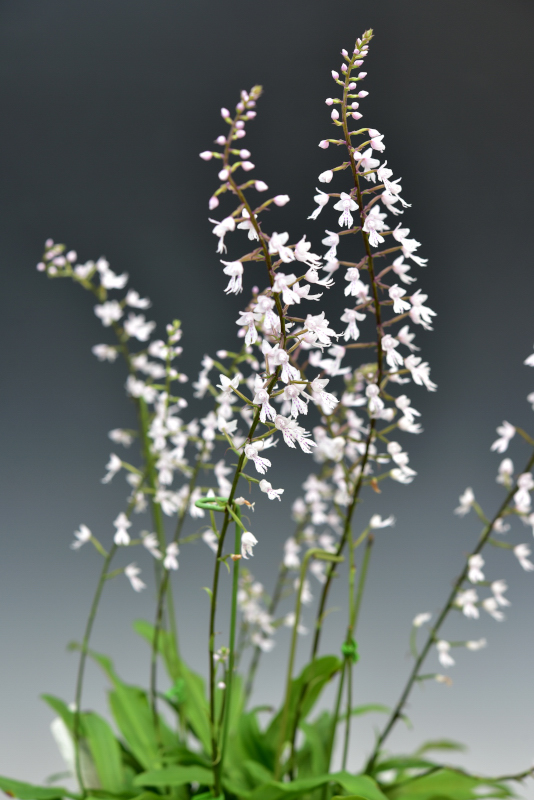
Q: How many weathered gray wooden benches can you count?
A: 0